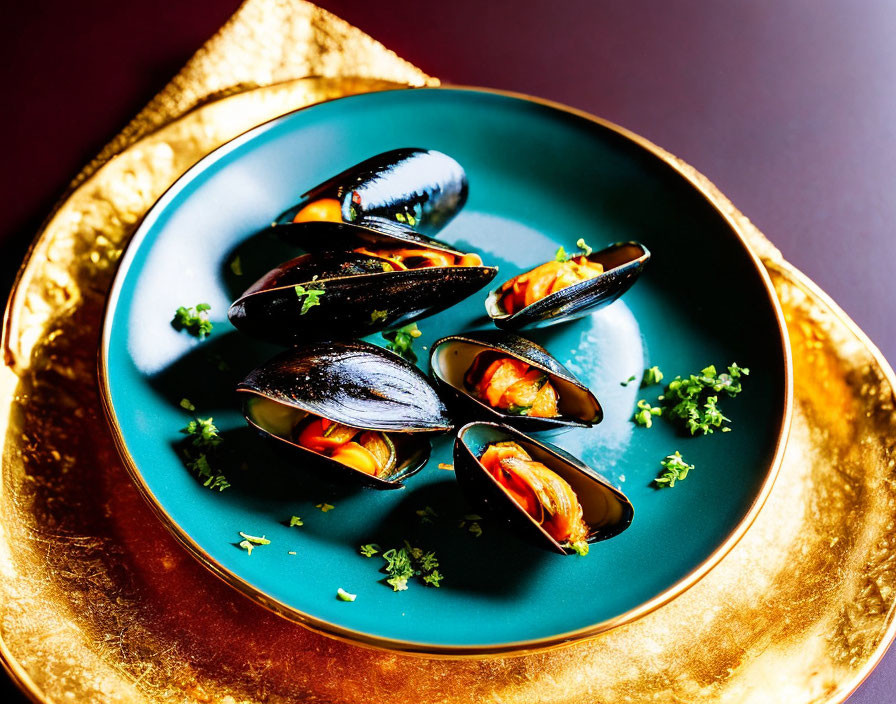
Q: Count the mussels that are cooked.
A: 6